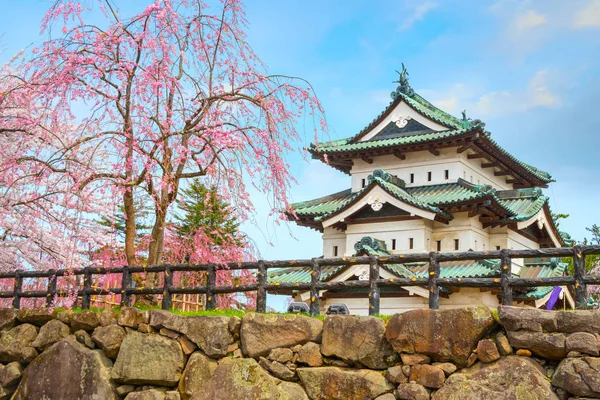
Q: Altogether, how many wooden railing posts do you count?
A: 12